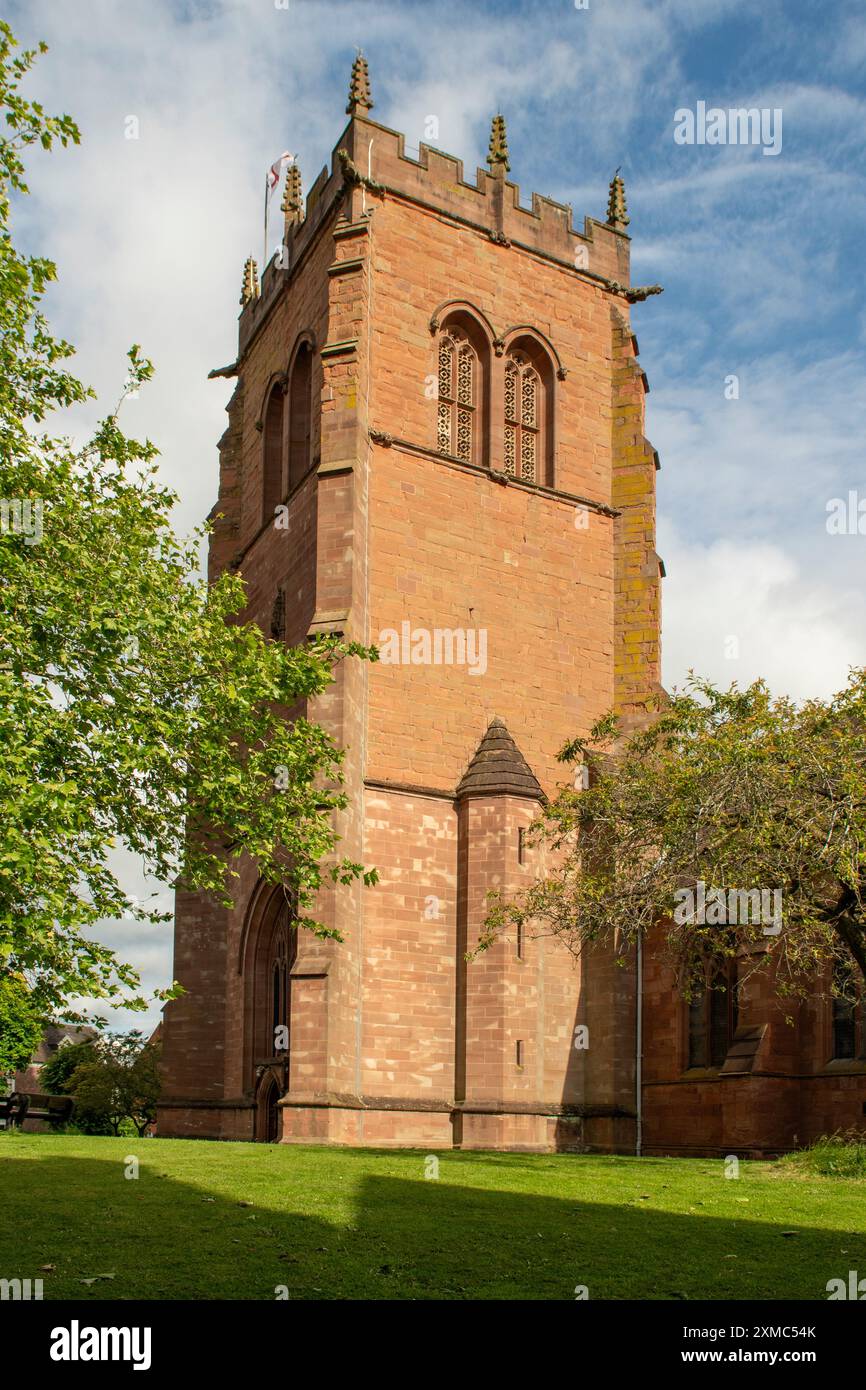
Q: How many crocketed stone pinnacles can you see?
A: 5